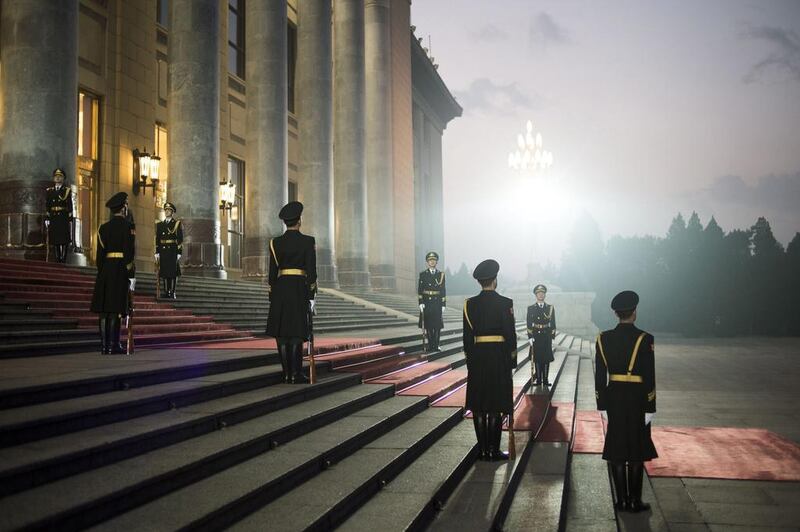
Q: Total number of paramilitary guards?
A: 8